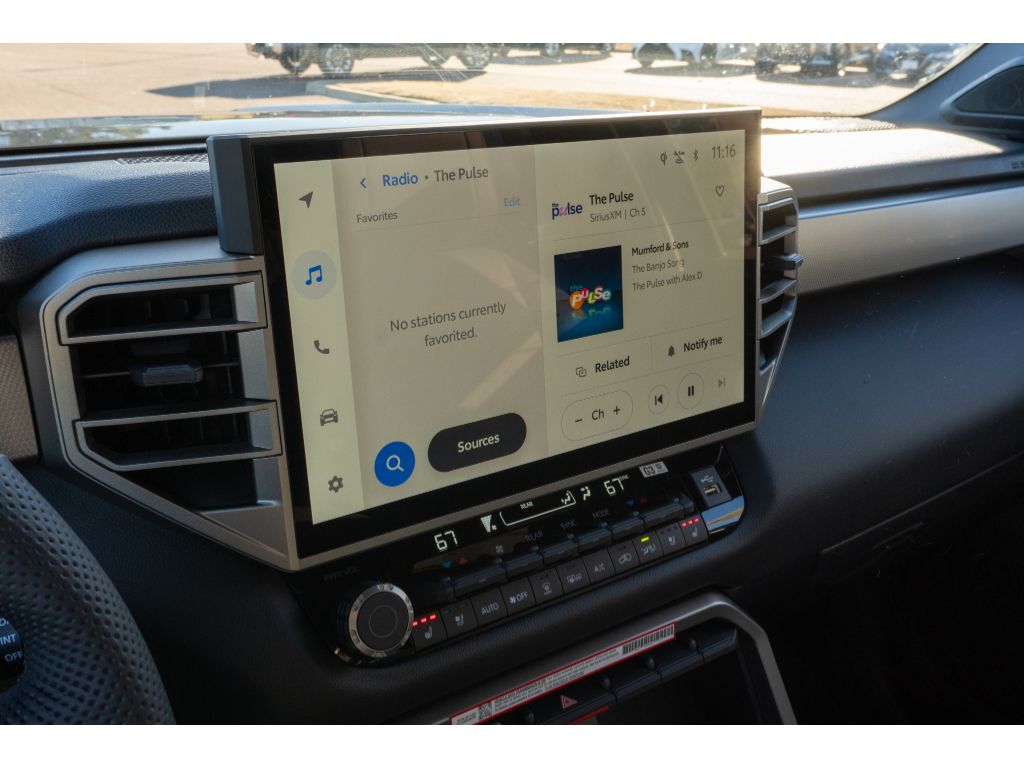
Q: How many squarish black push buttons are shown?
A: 11